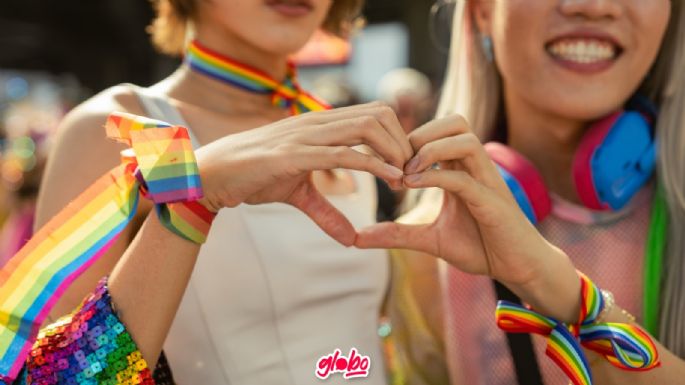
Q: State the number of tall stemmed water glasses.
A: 0